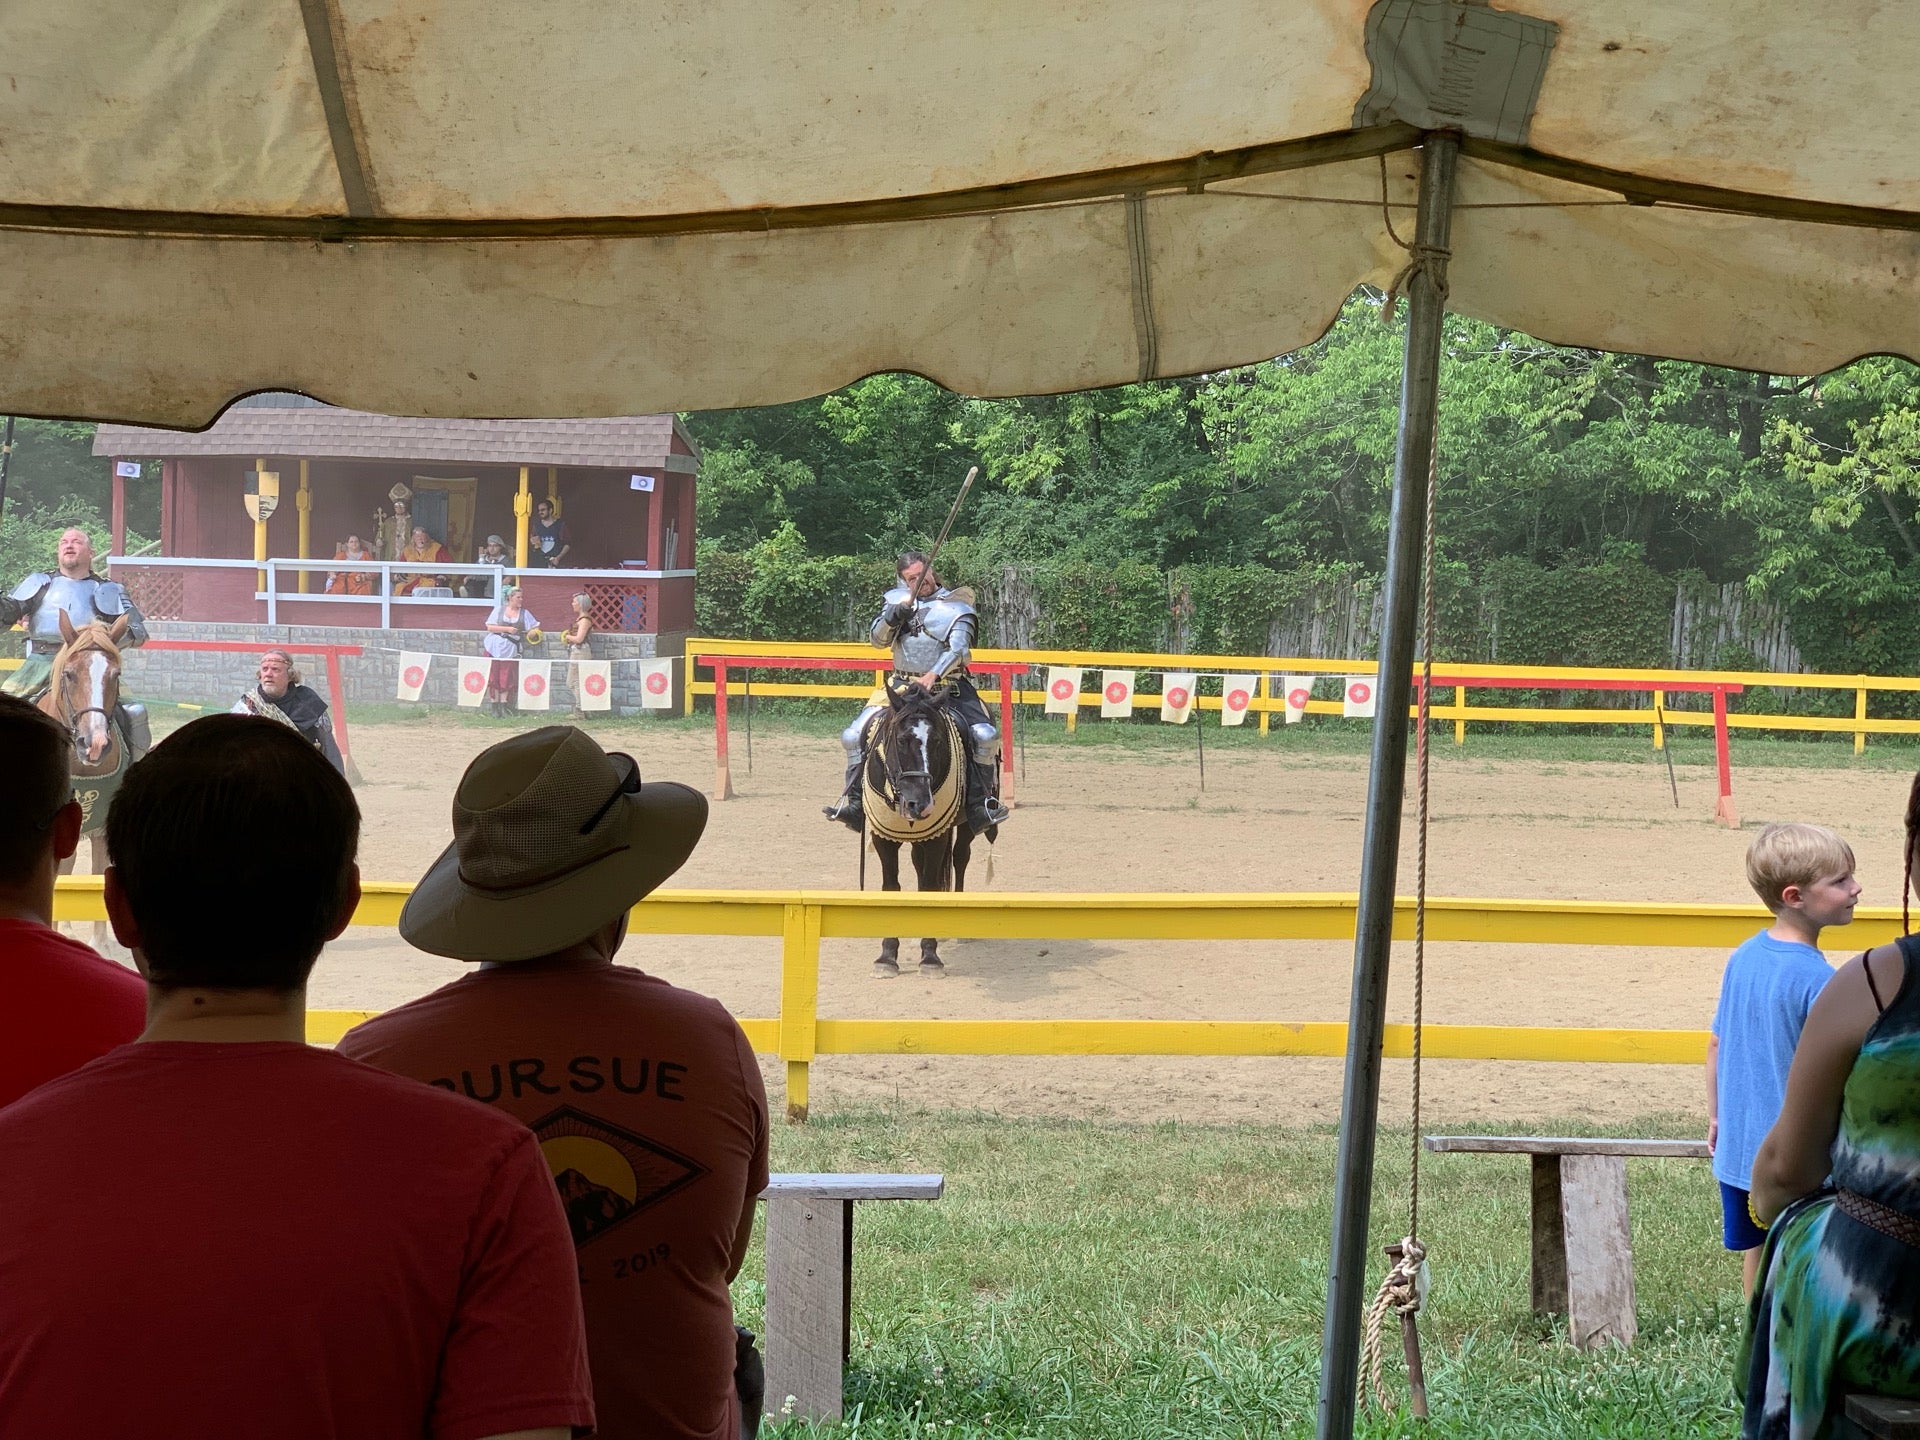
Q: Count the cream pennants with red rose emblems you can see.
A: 11